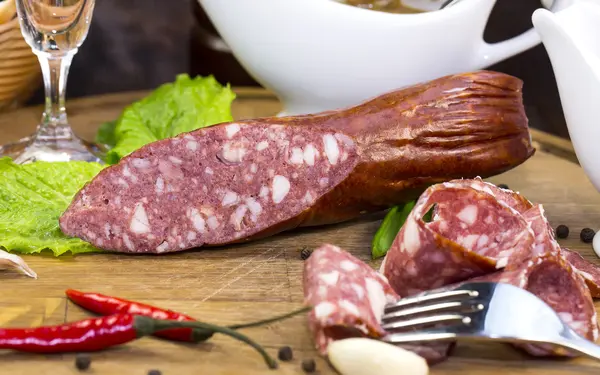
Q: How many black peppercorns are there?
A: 8